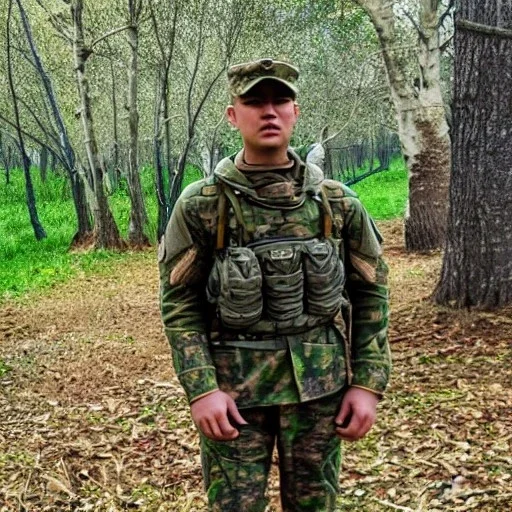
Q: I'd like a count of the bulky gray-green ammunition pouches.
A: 3